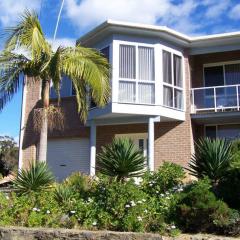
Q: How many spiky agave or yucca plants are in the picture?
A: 3